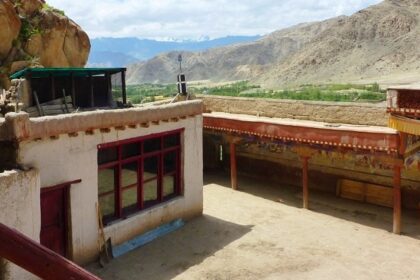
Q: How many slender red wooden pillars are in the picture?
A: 3